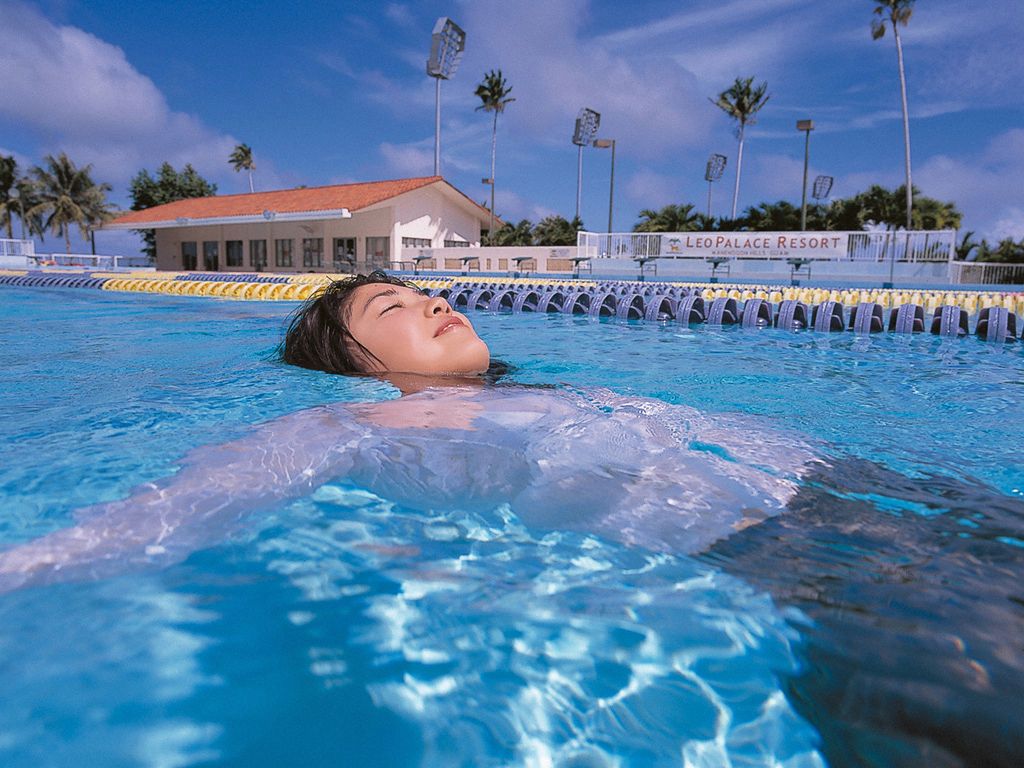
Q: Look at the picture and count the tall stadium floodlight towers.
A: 4